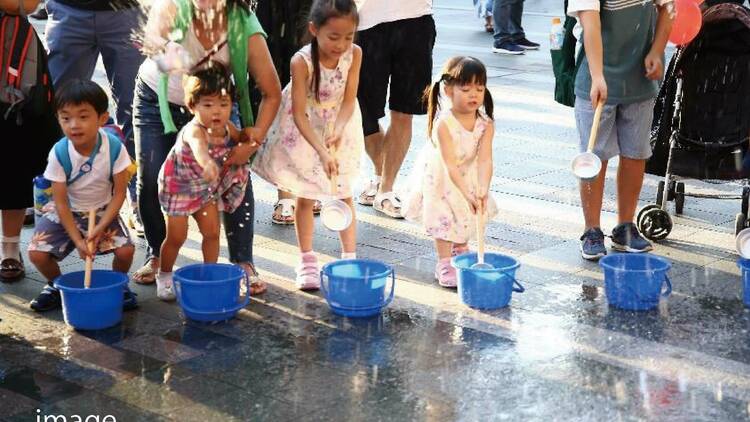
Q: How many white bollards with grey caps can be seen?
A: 0